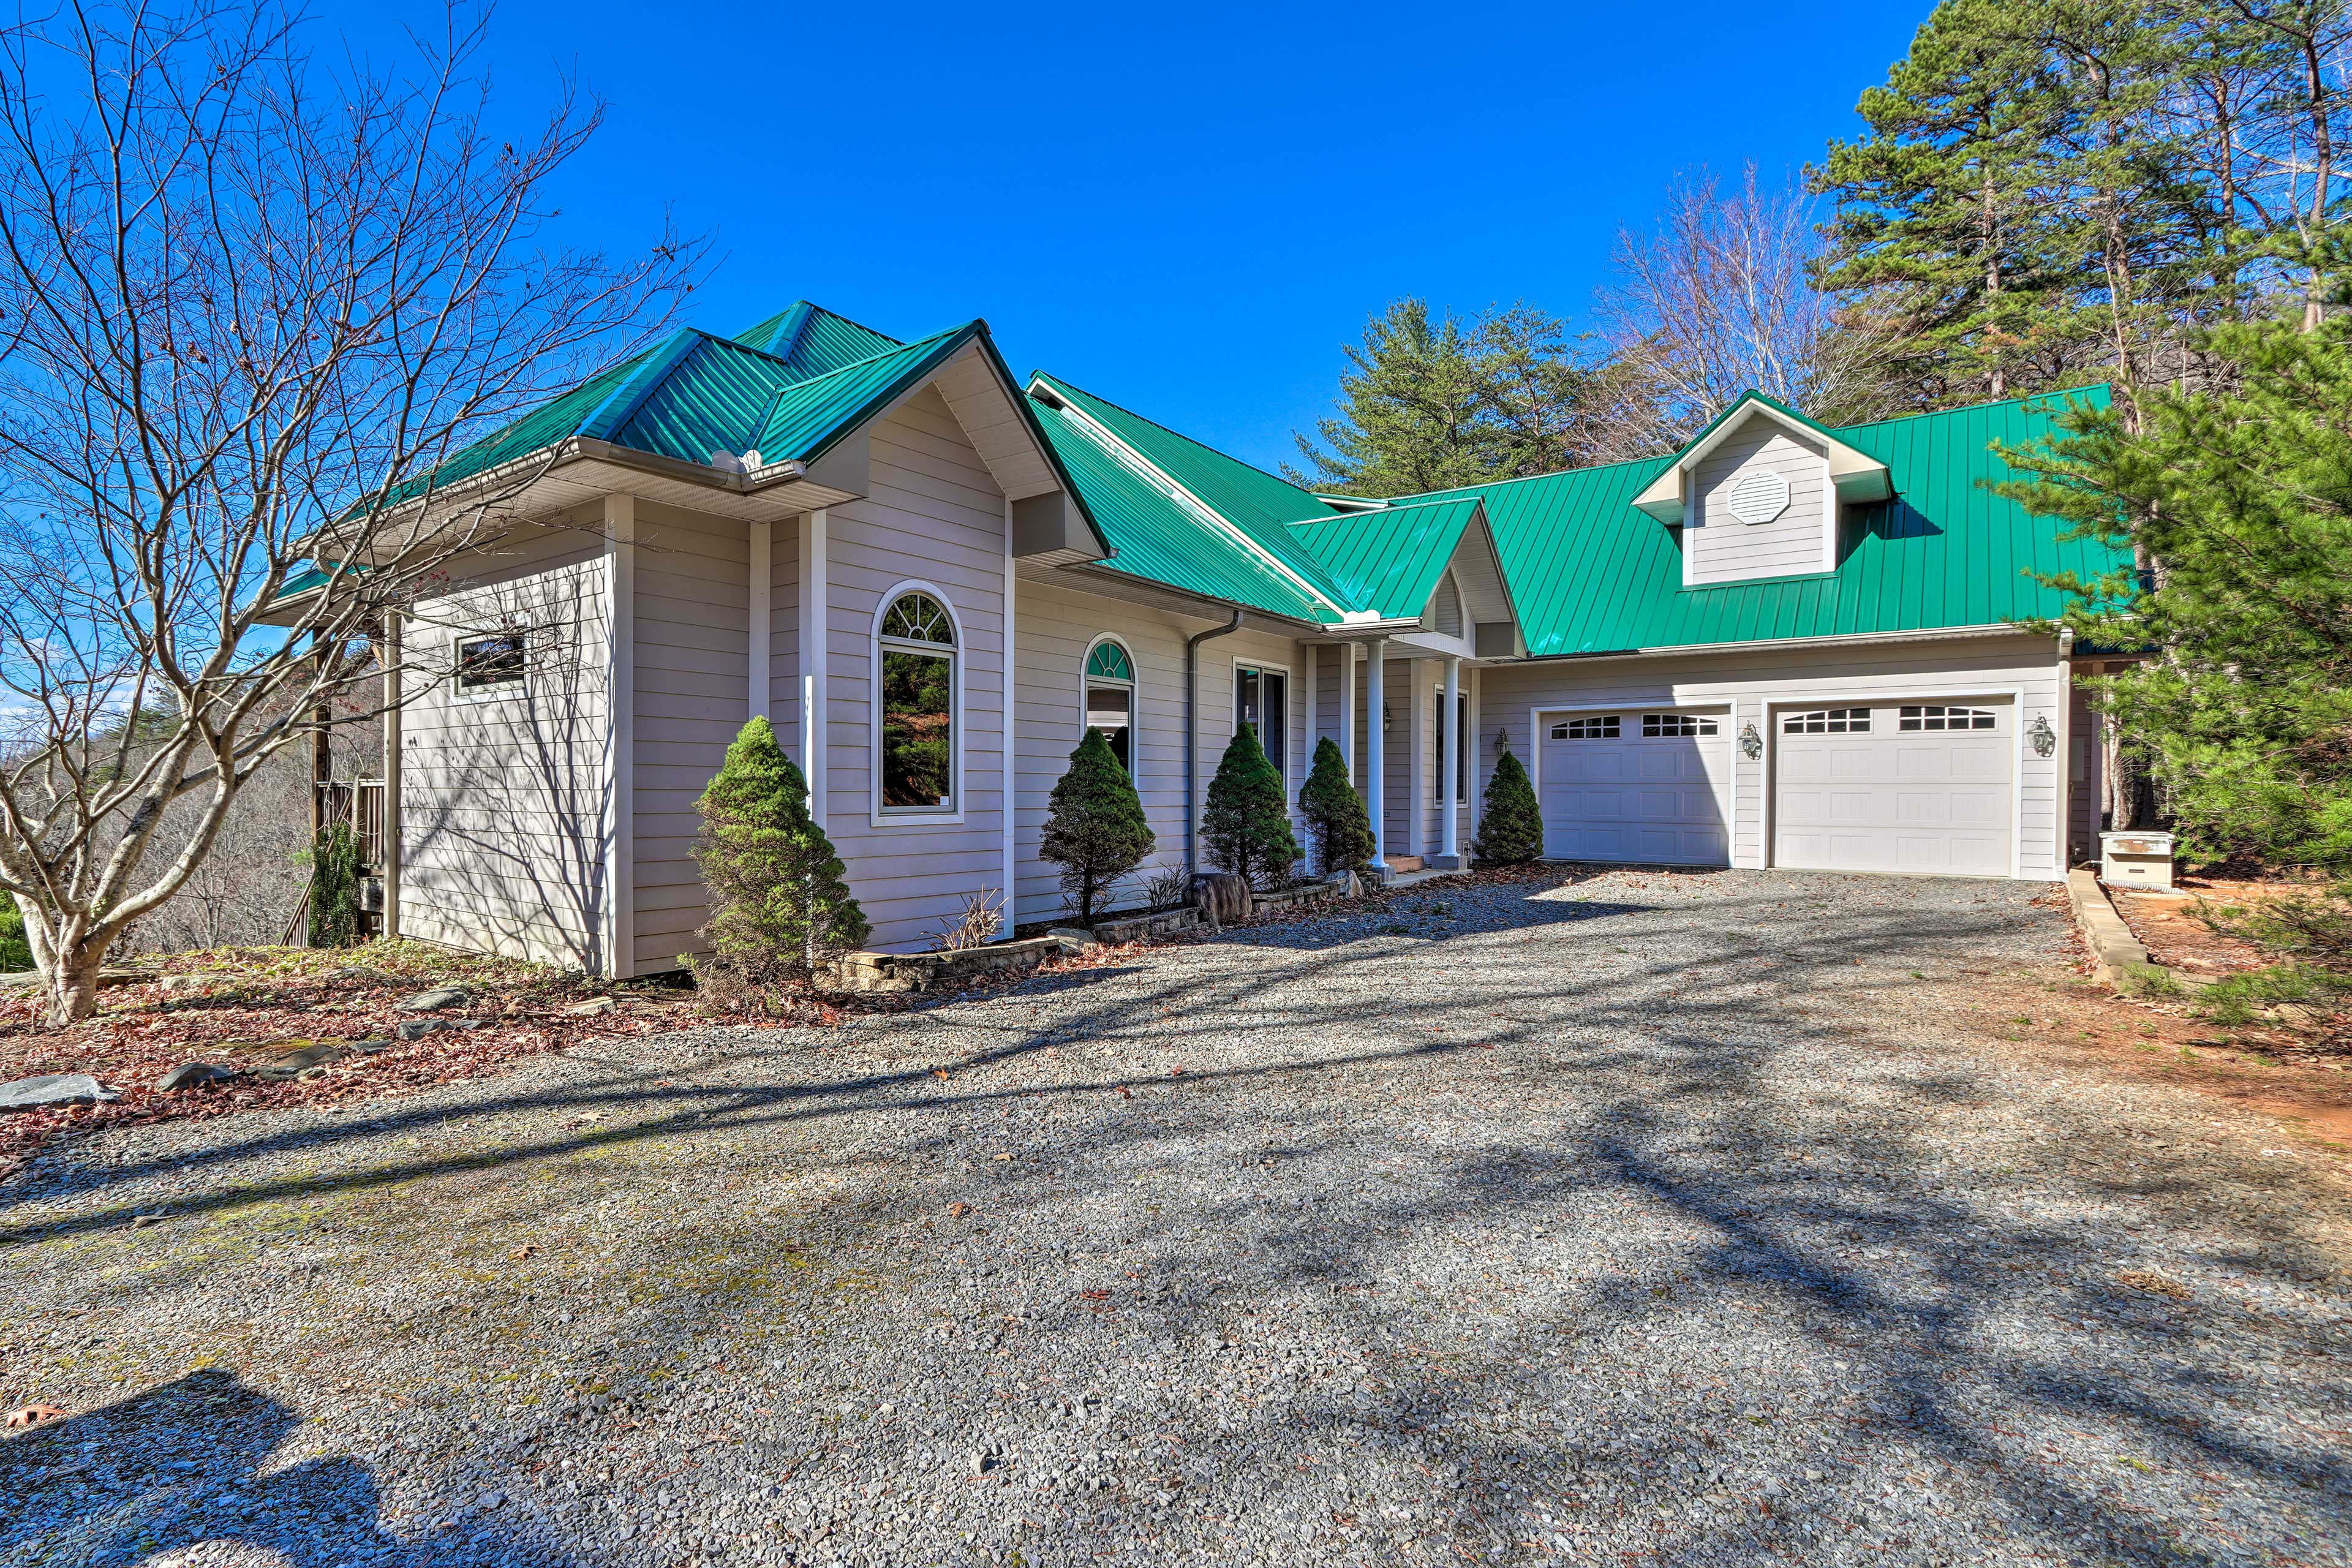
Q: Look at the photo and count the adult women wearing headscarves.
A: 0